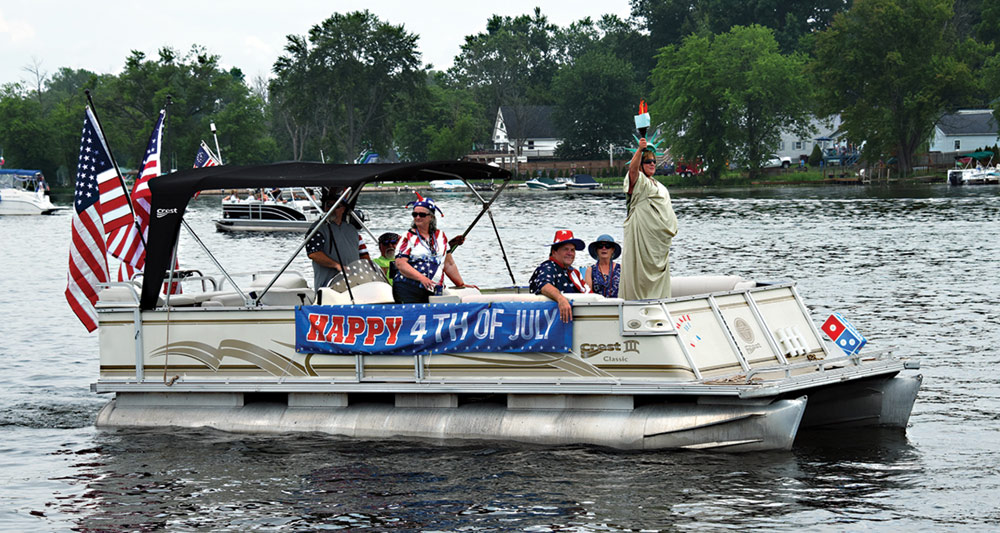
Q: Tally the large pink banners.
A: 0